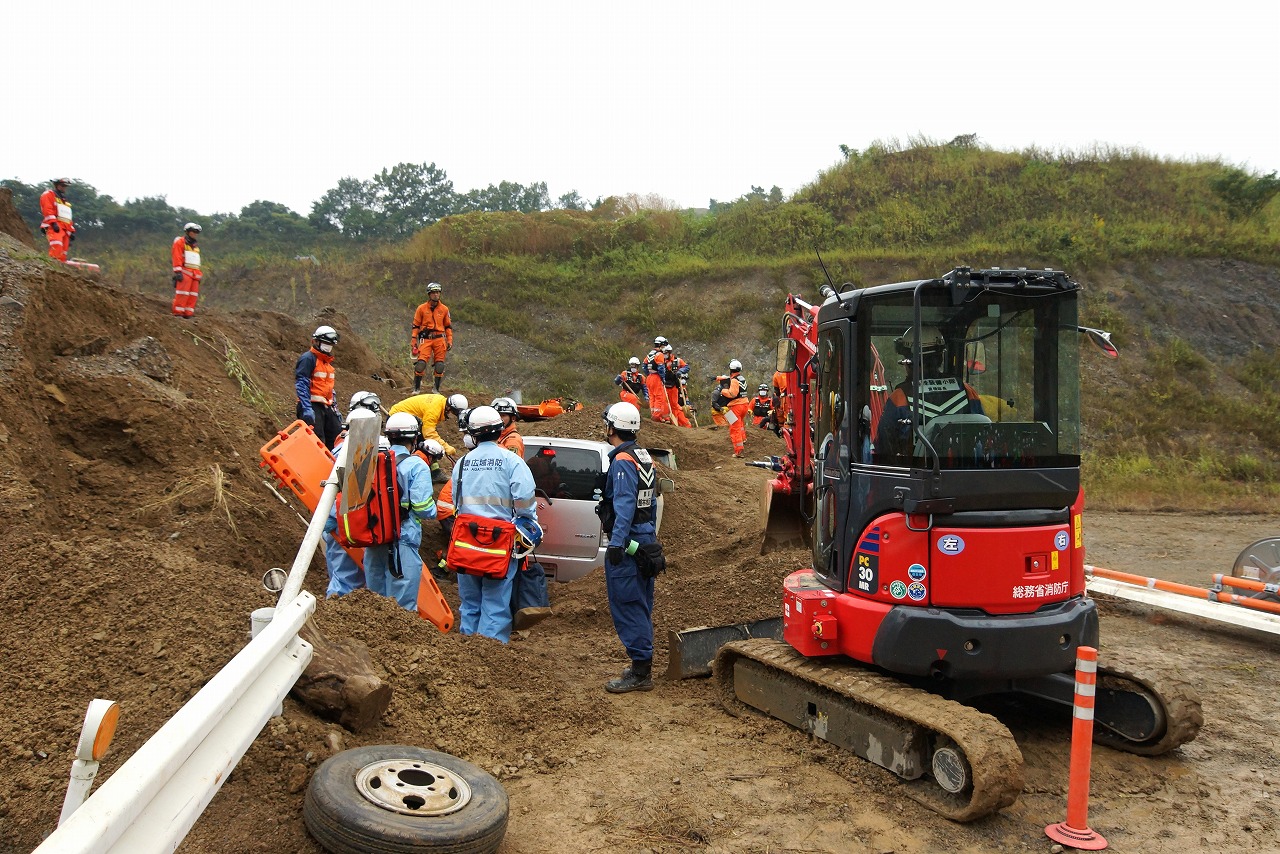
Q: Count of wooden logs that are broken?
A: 1